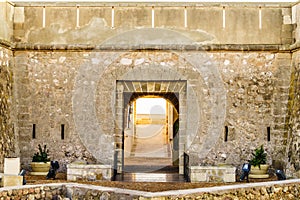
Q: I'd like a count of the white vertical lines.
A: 7